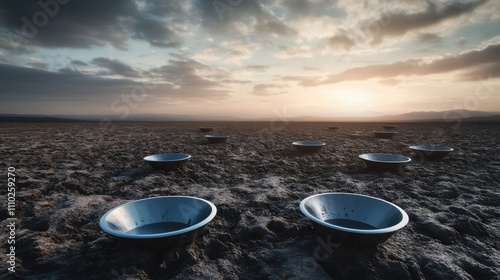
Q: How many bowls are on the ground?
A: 11